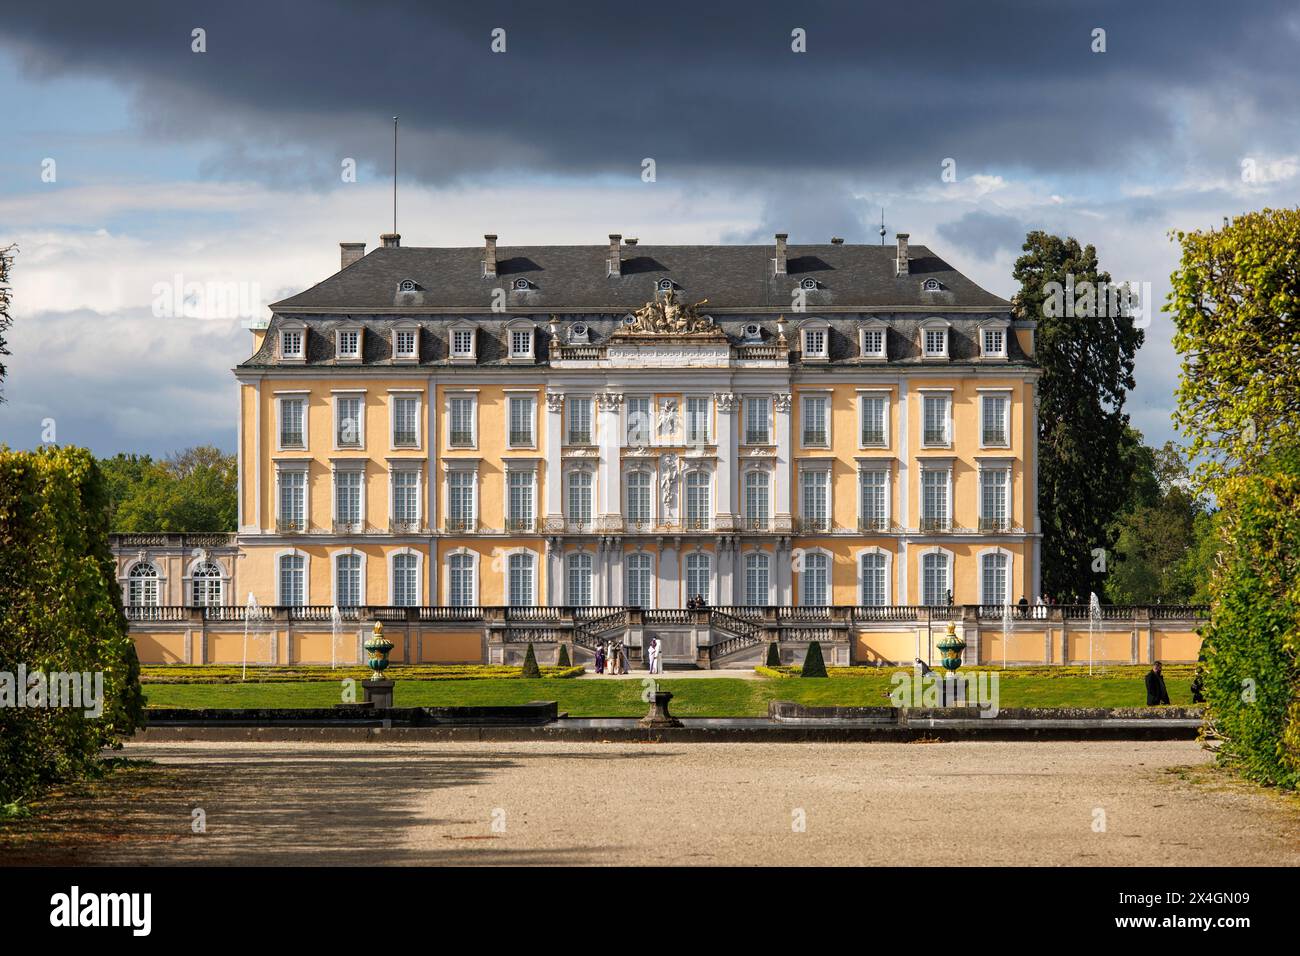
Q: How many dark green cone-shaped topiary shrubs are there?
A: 4